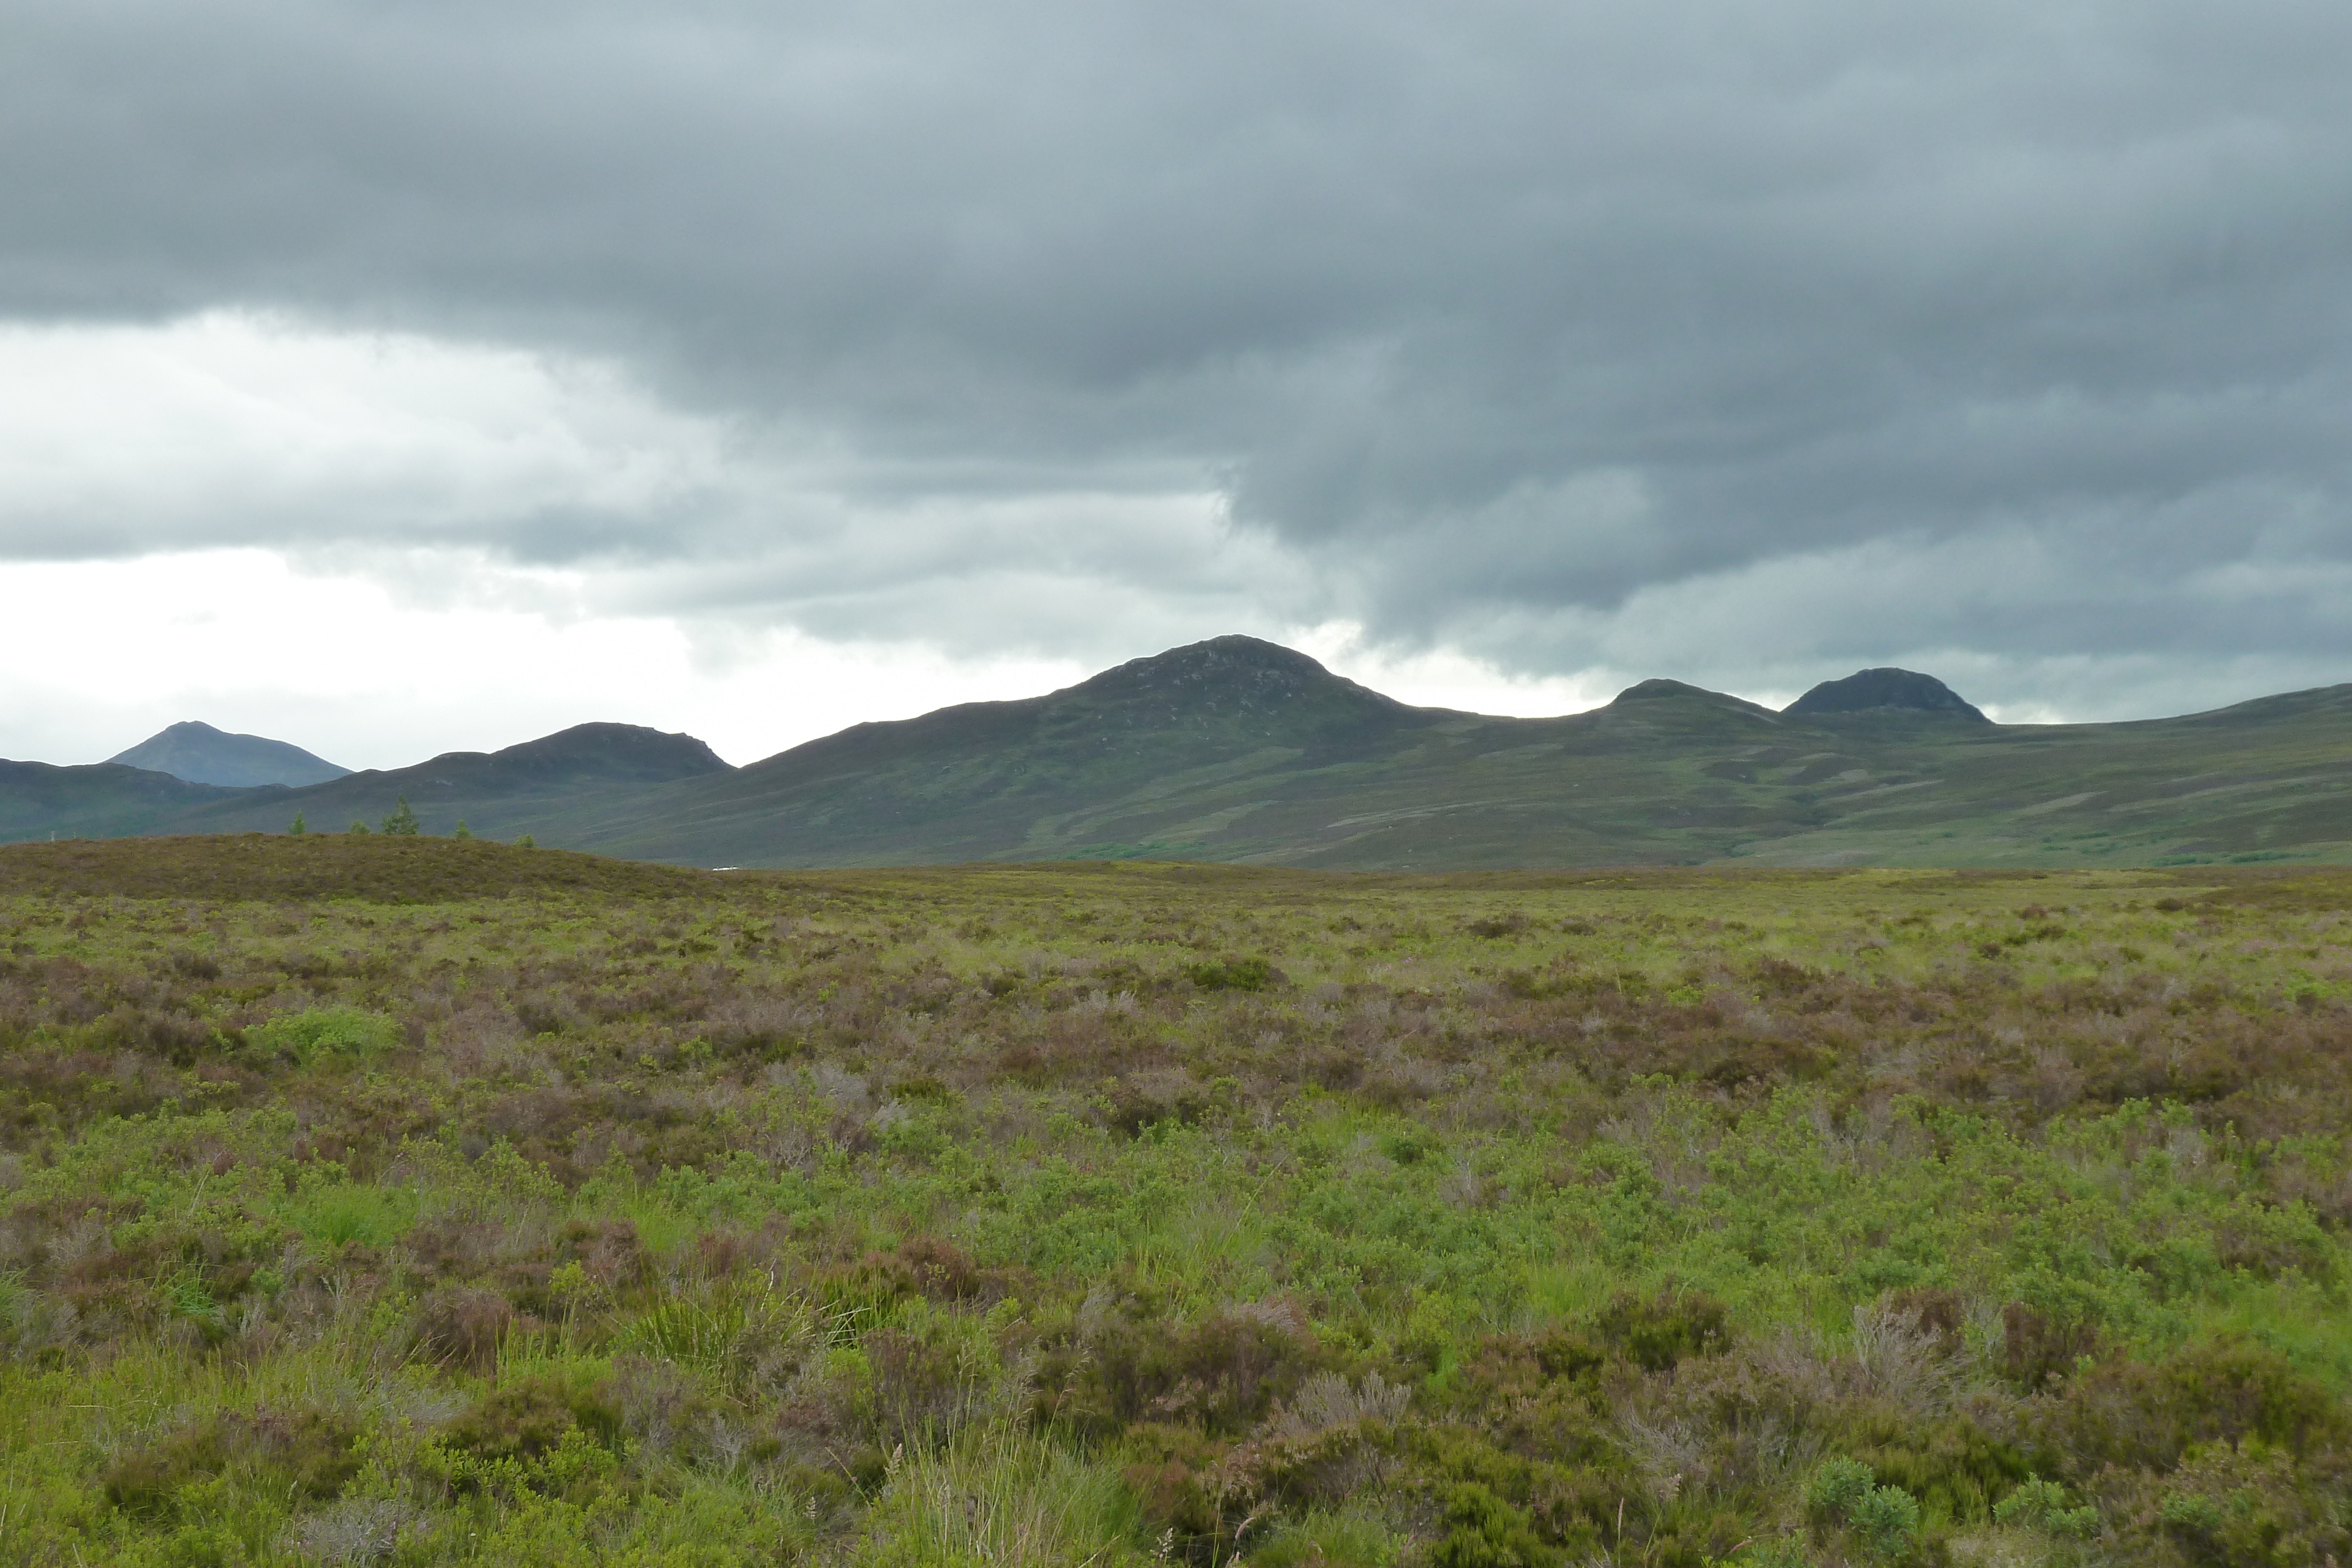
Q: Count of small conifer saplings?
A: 5